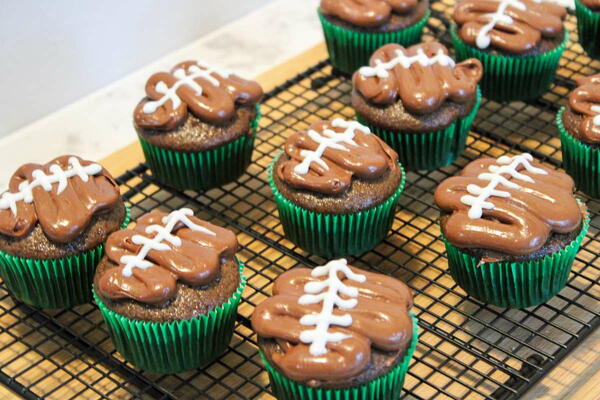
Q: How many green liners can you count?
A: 11